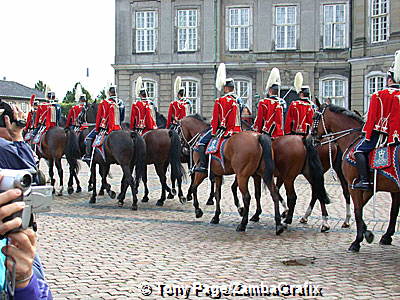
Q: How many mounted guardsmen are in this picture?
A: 10